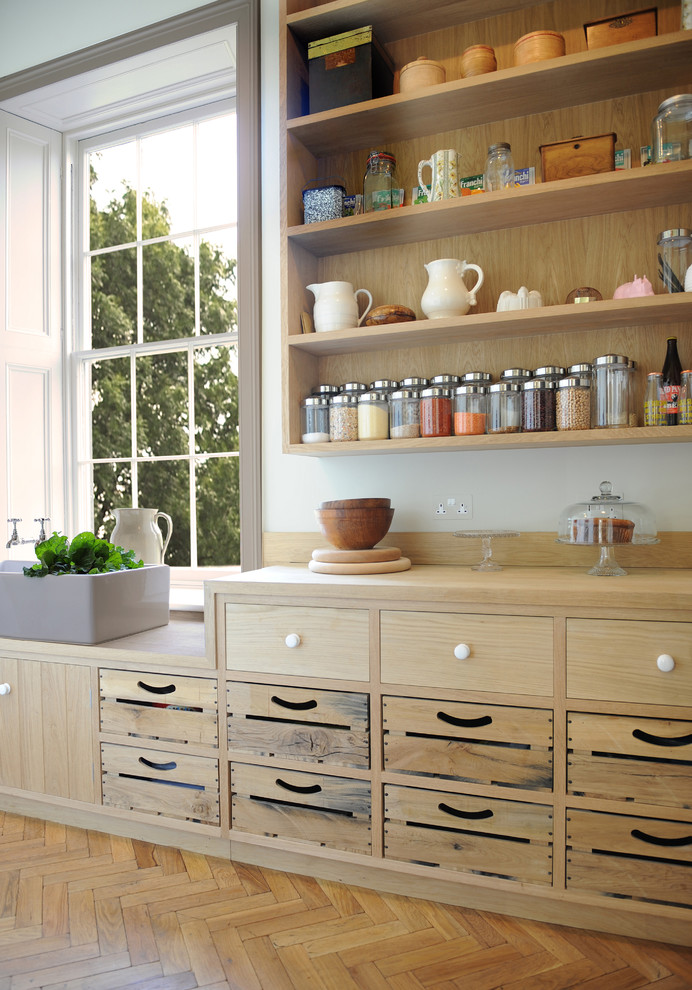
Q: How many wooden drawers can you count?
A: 11